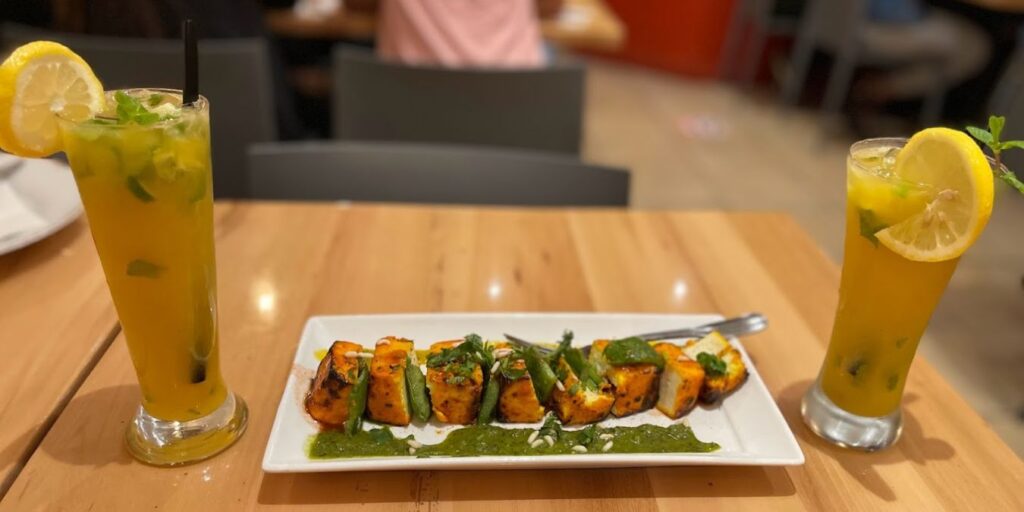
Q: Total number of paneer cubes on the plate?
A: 8